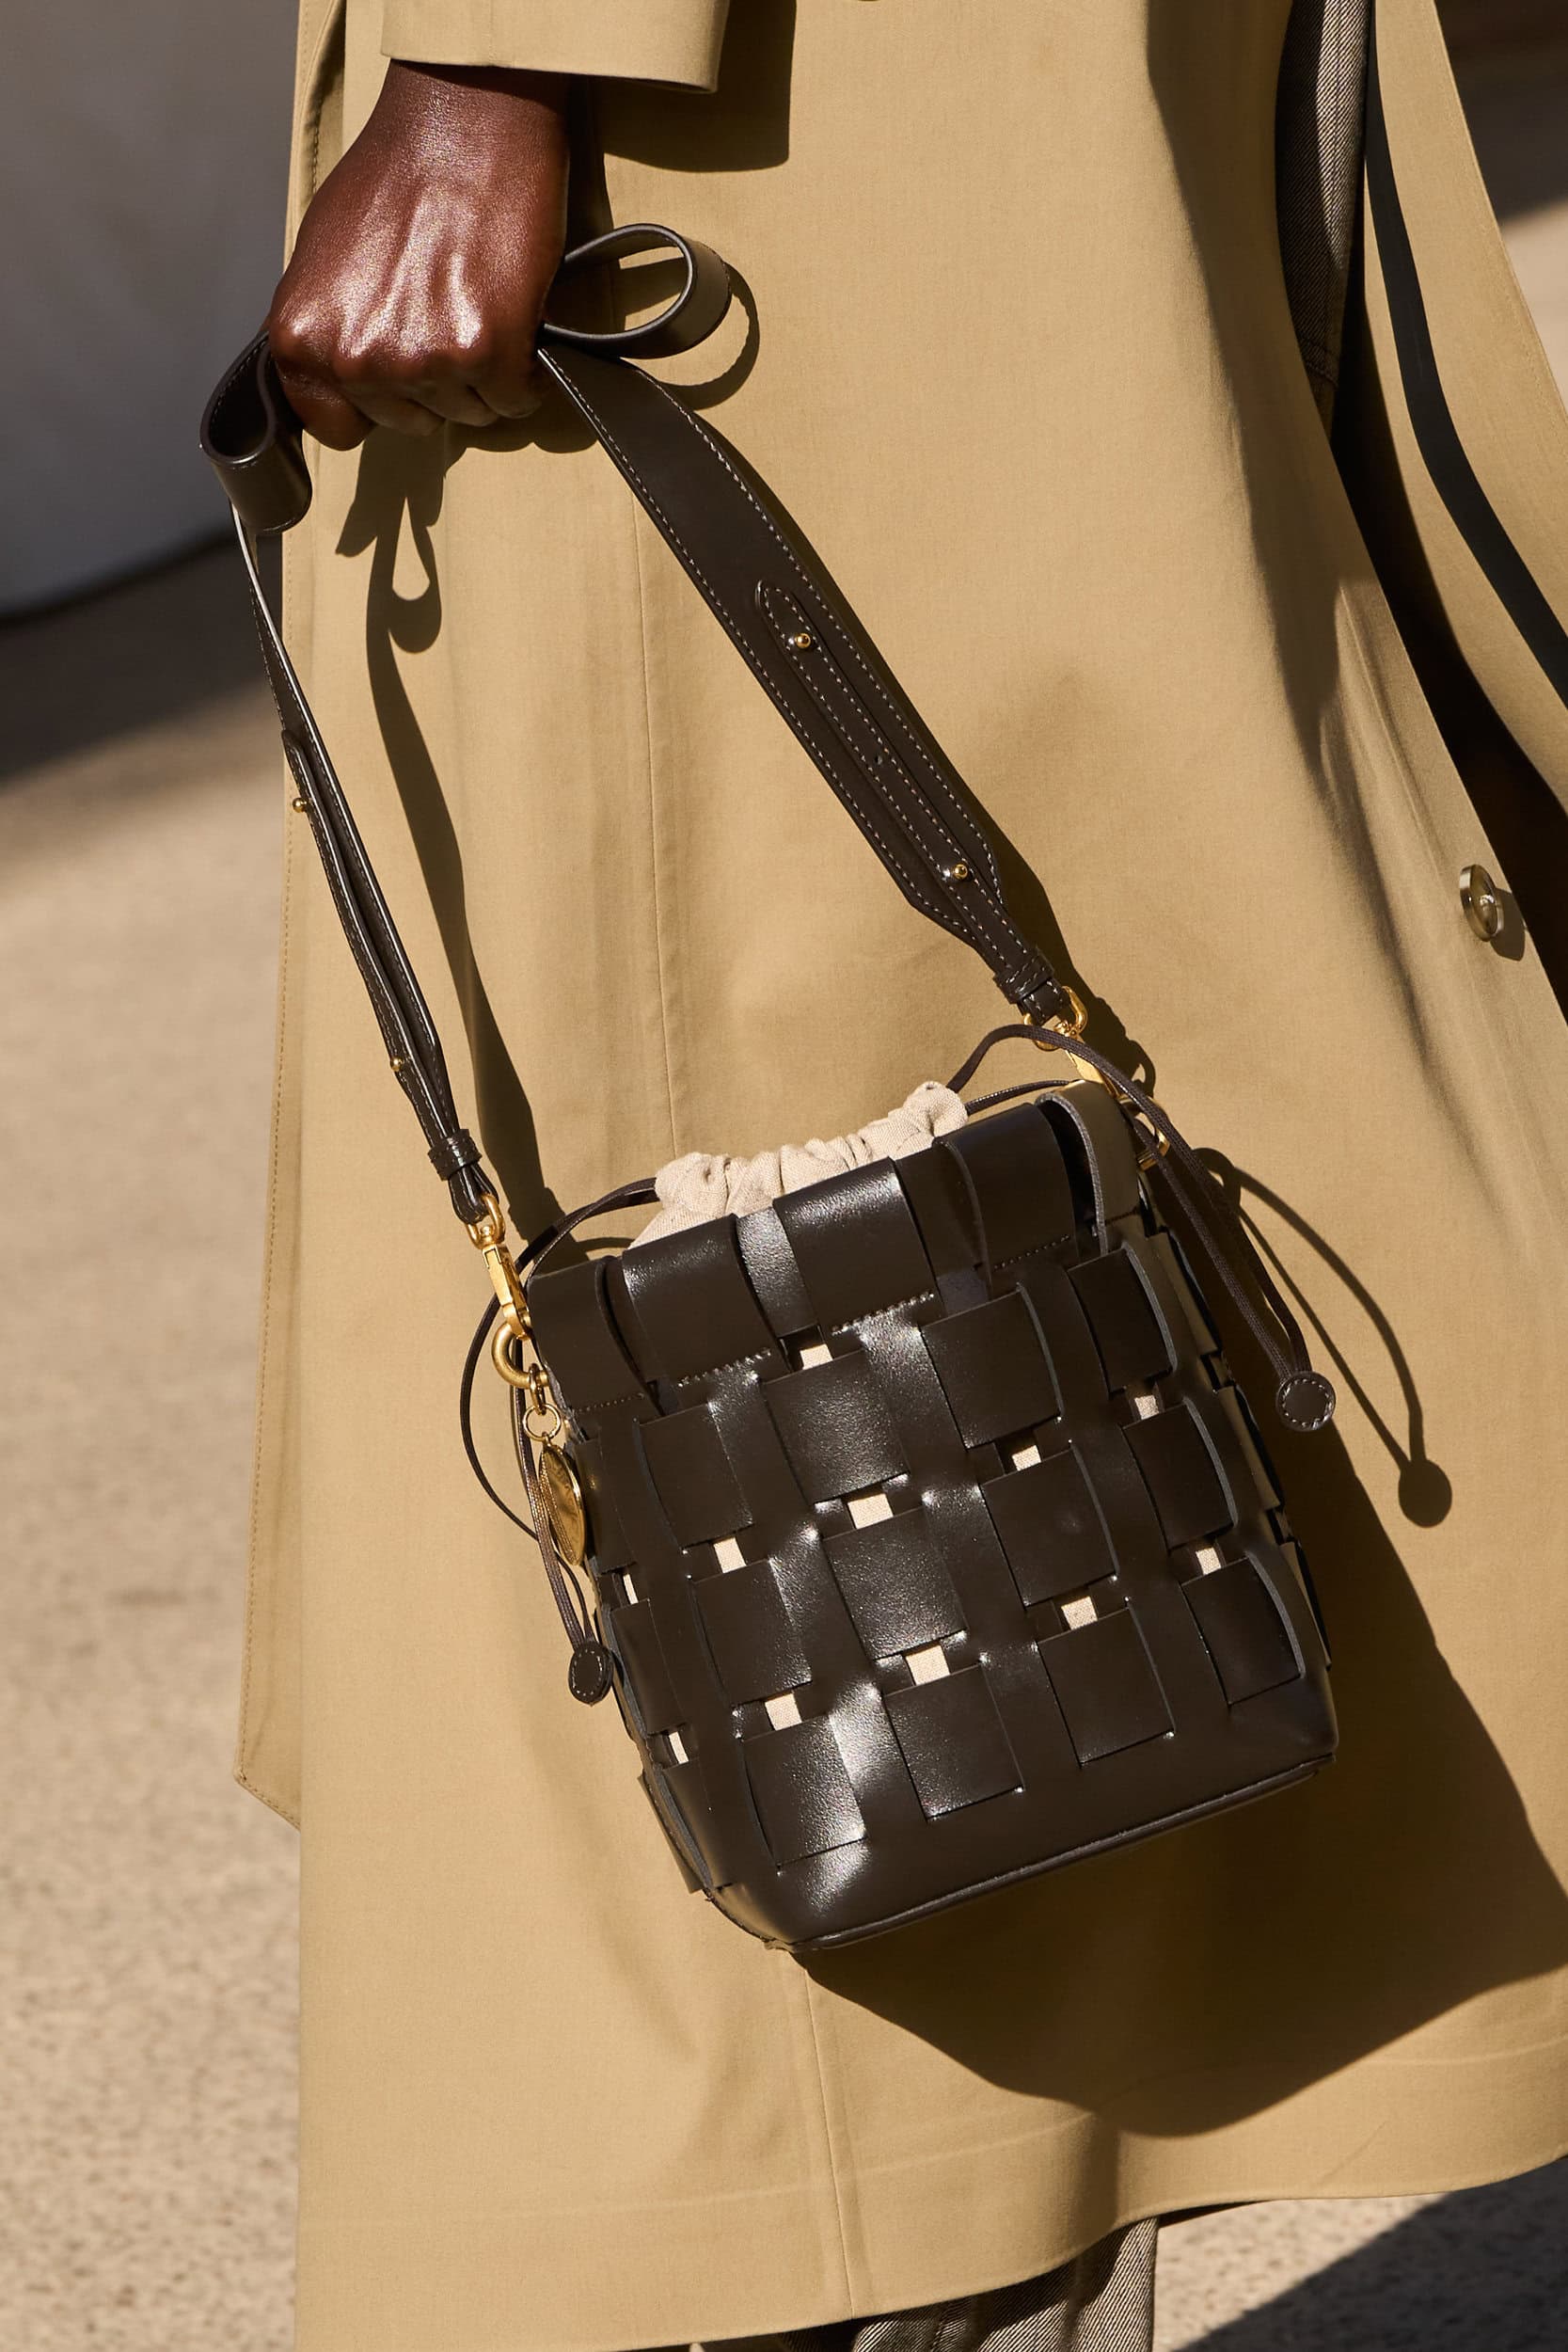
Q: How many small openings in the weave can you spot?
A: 11